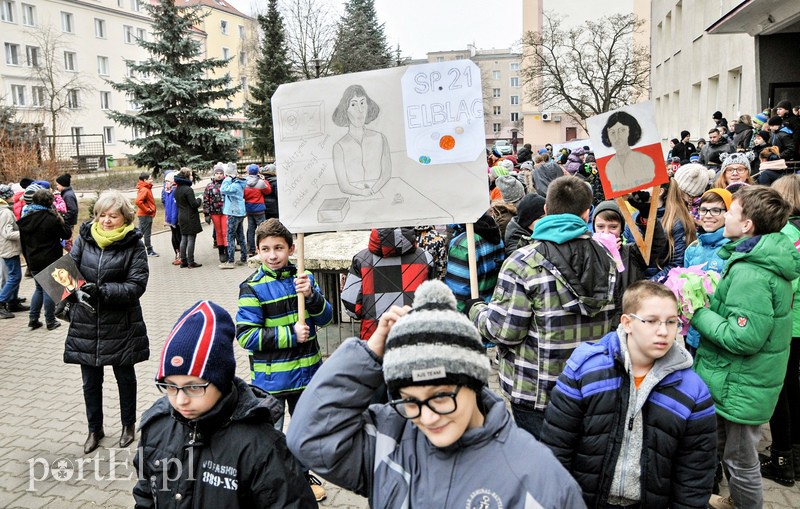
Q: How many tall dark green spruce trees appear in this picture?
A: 3